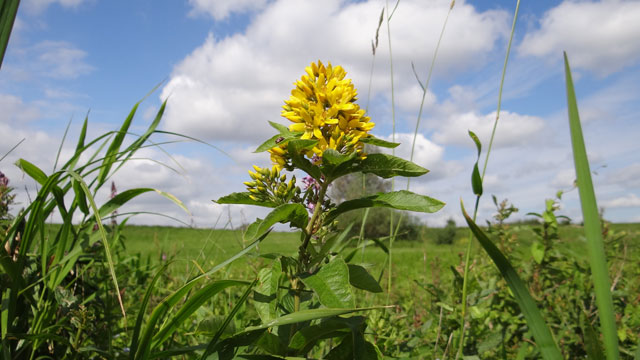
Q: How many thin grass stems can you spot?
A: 4